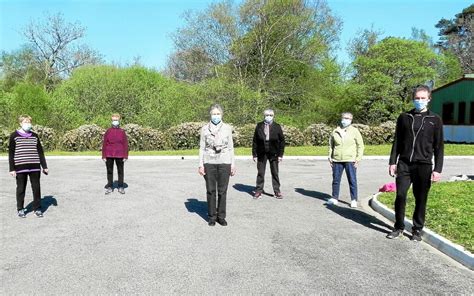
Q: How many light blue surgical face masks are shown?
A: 6